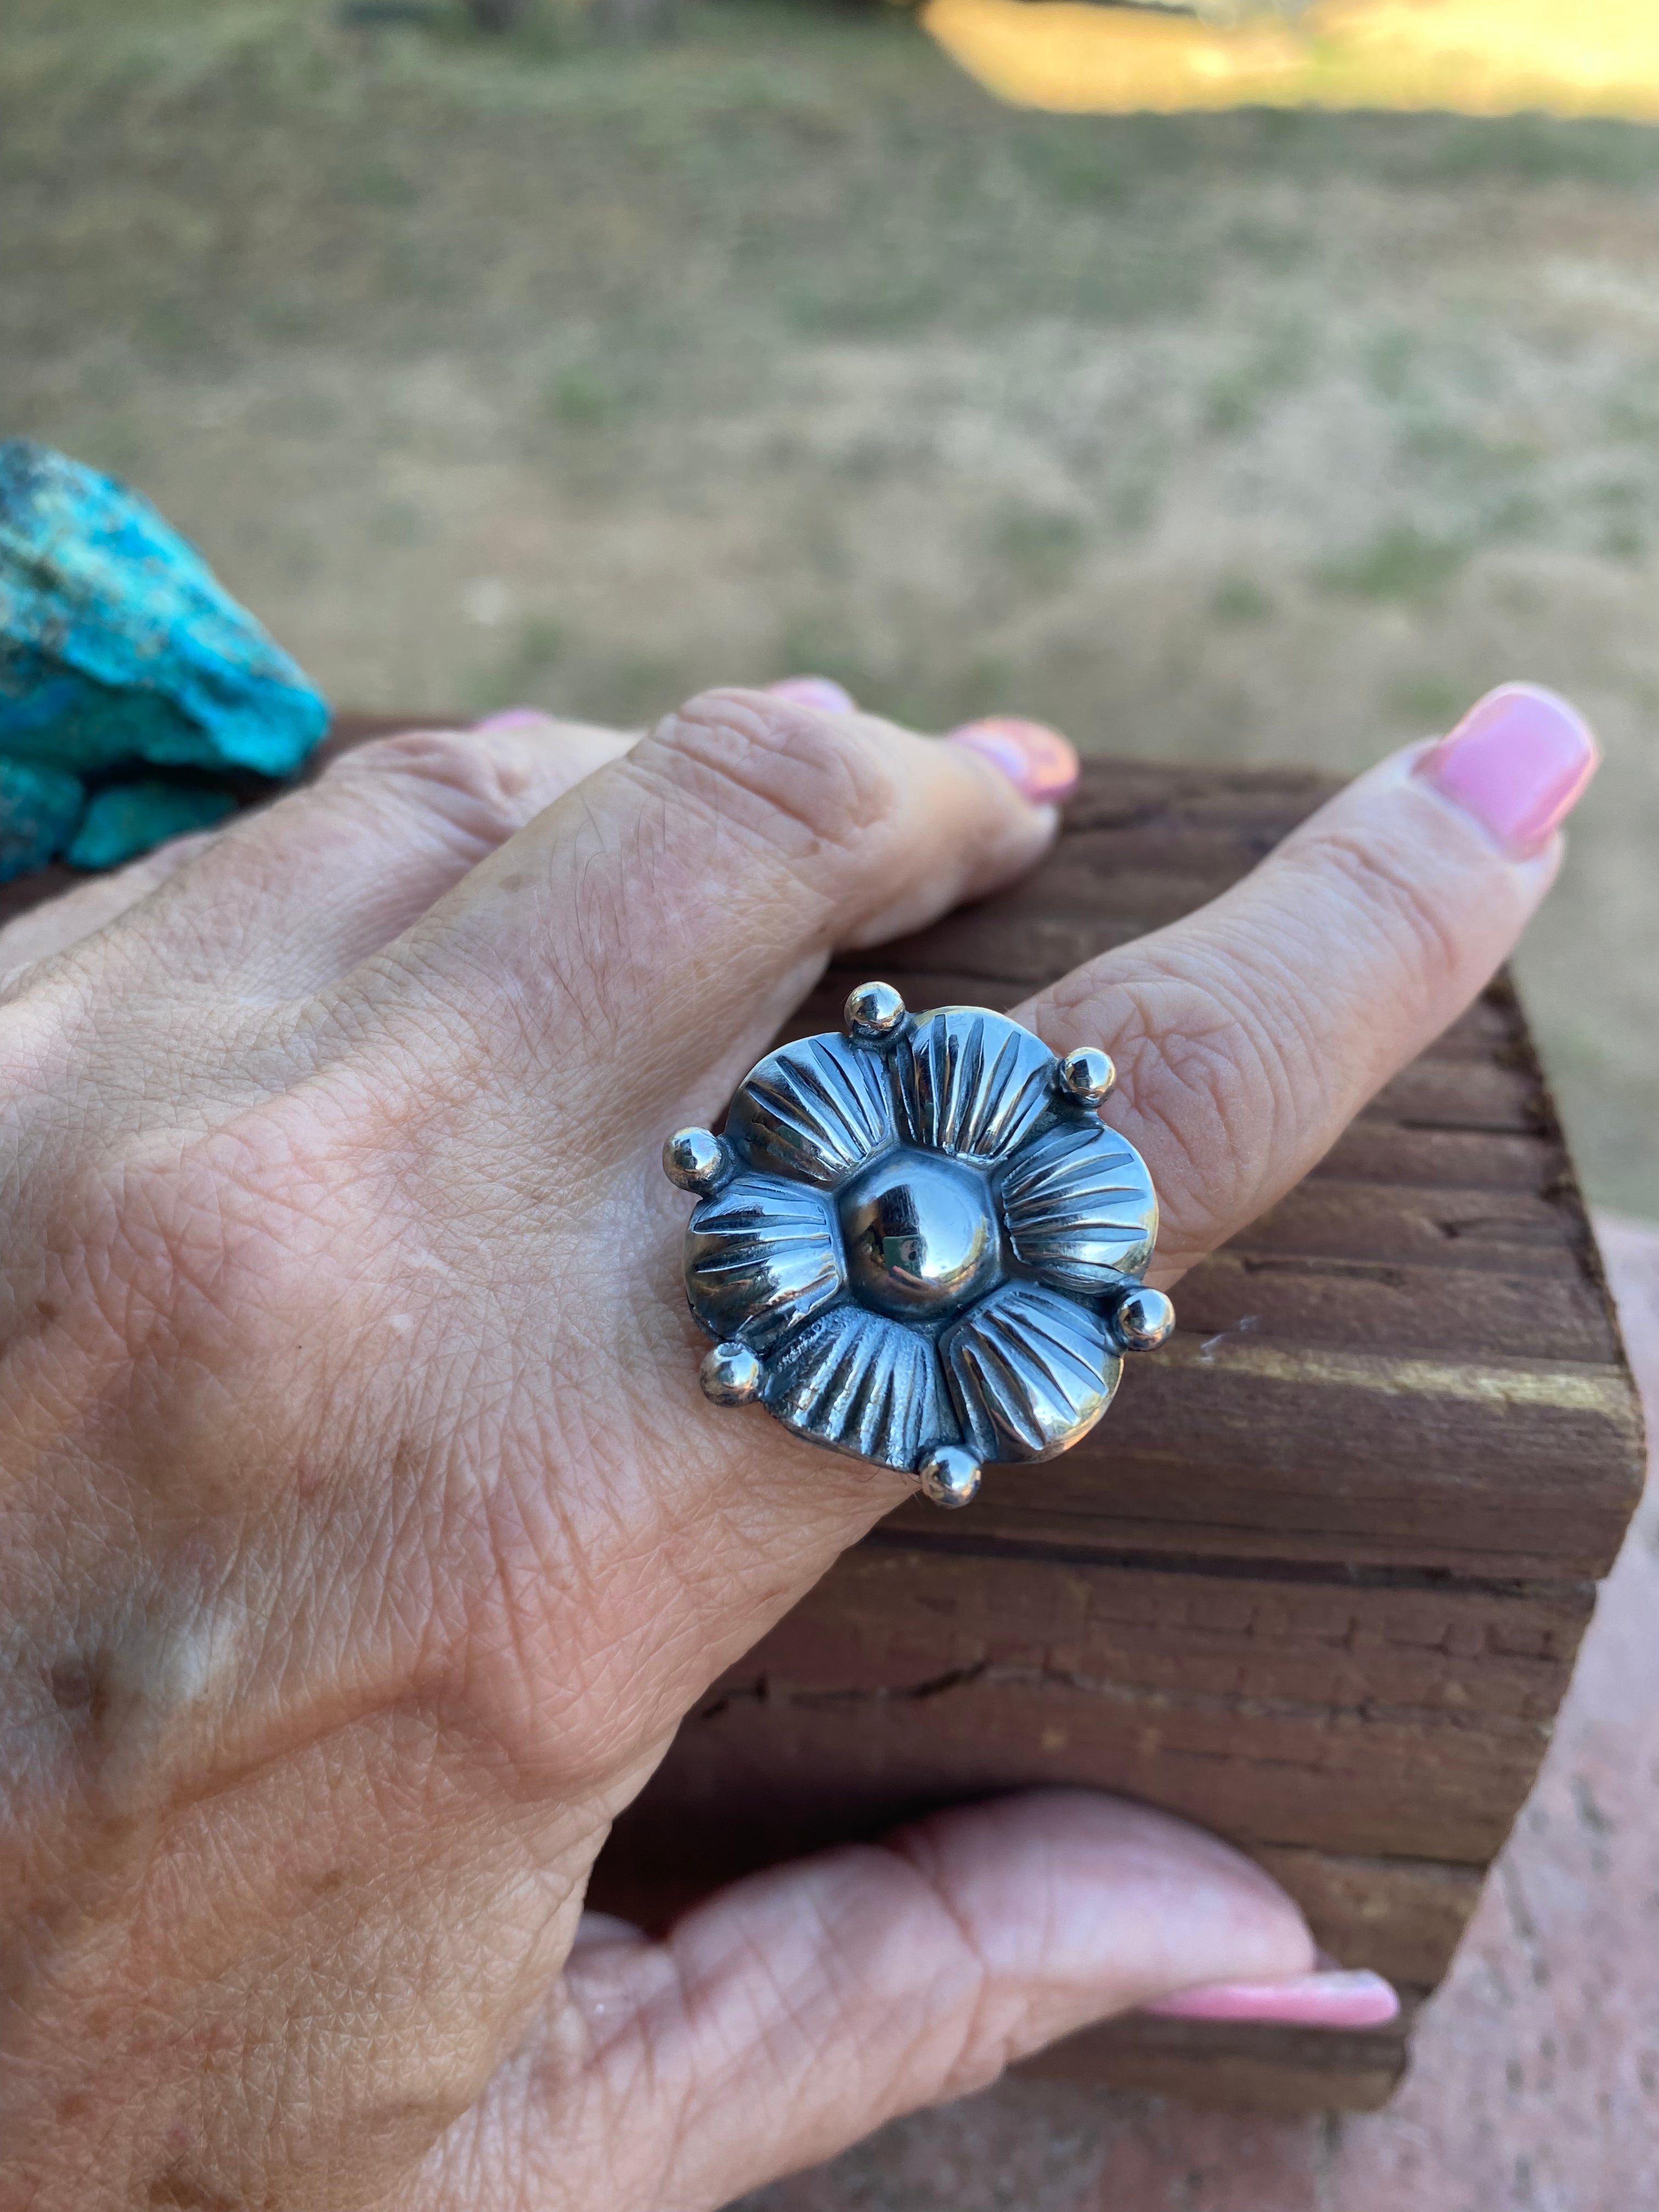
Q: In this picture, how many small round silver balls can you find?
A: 6